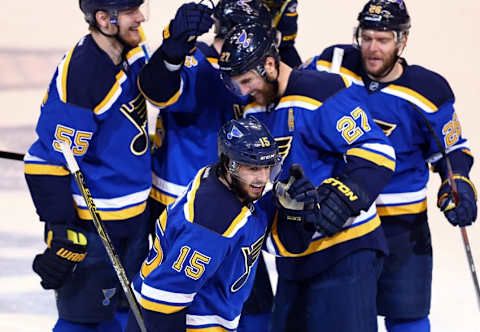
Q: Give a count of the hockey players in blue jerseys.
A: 5